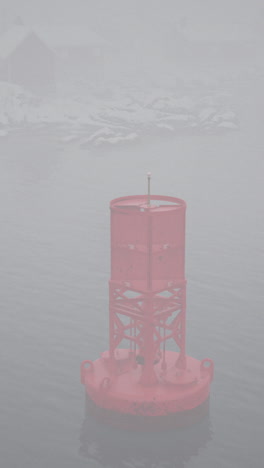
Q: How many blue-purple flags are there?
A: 0